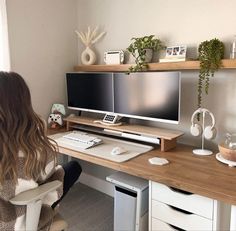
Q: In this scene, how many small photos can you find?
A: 3